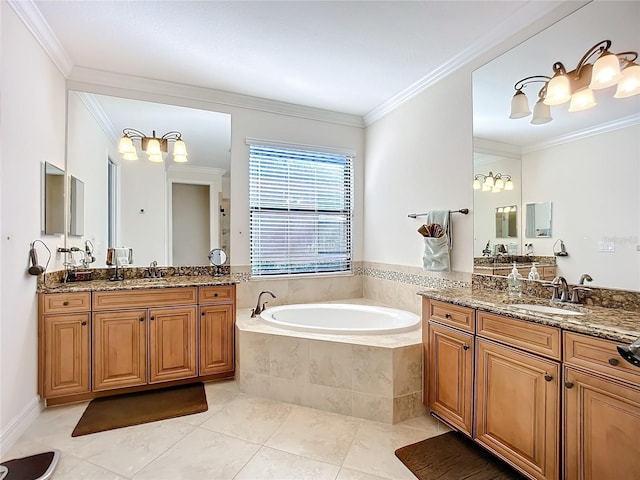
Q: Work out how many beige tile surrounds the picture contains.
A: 1